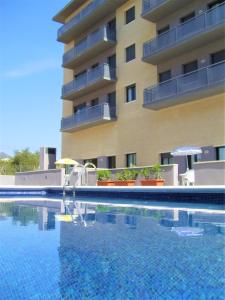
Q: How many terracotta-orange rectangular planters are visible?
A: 3